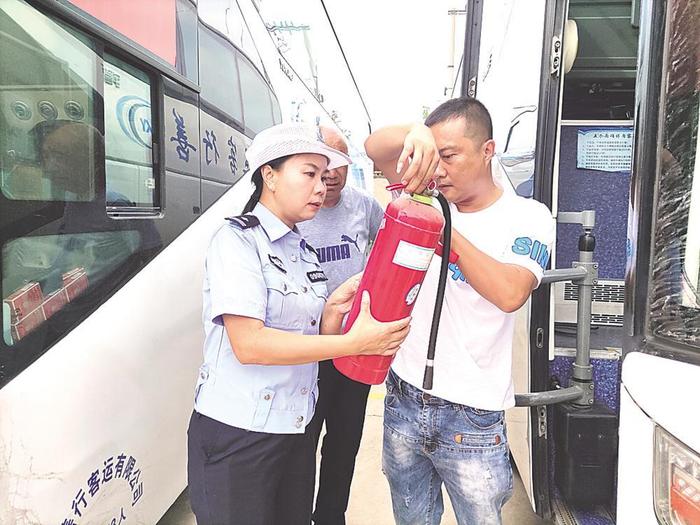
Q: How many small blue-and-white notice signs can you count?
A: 1